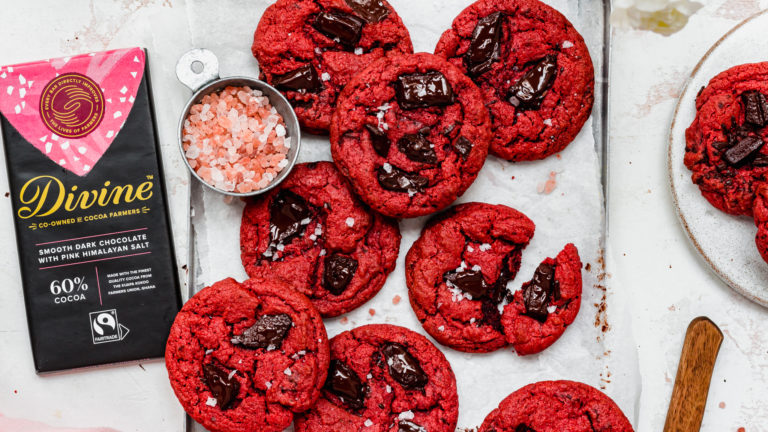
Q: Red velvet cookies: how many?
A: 10